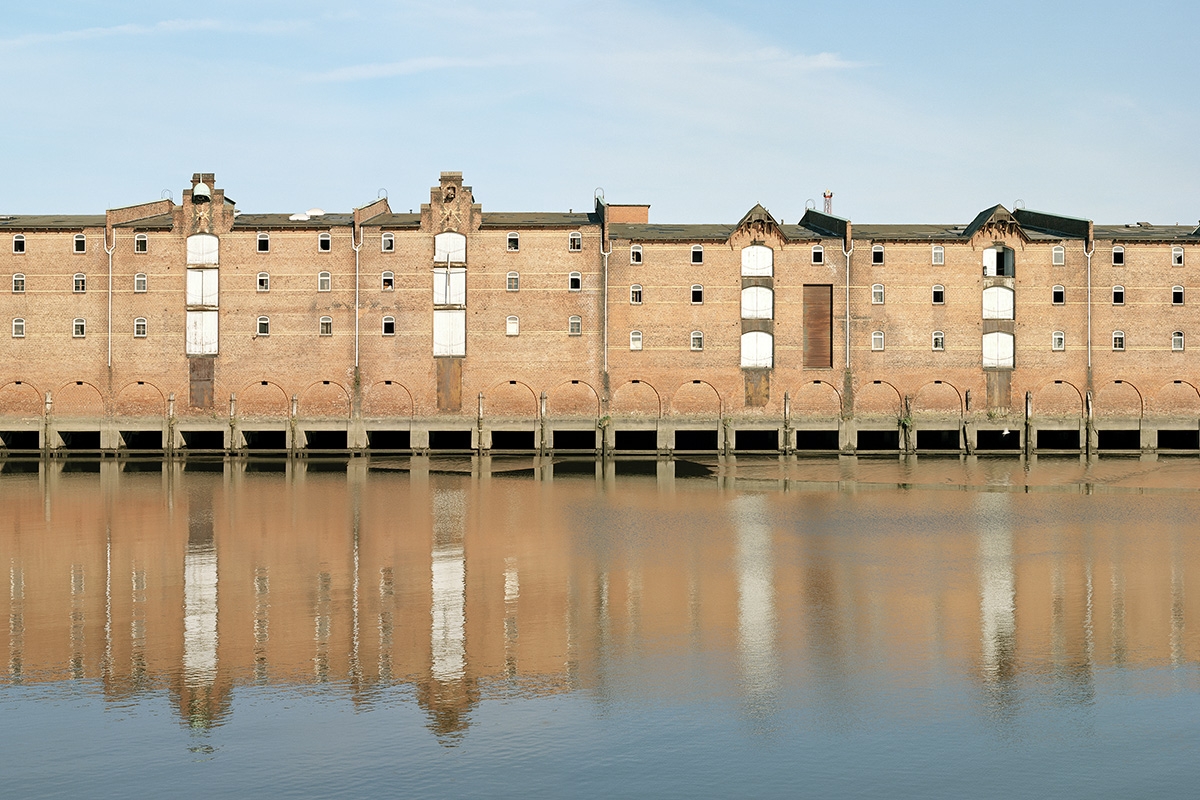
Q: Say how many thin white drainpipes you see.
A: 5